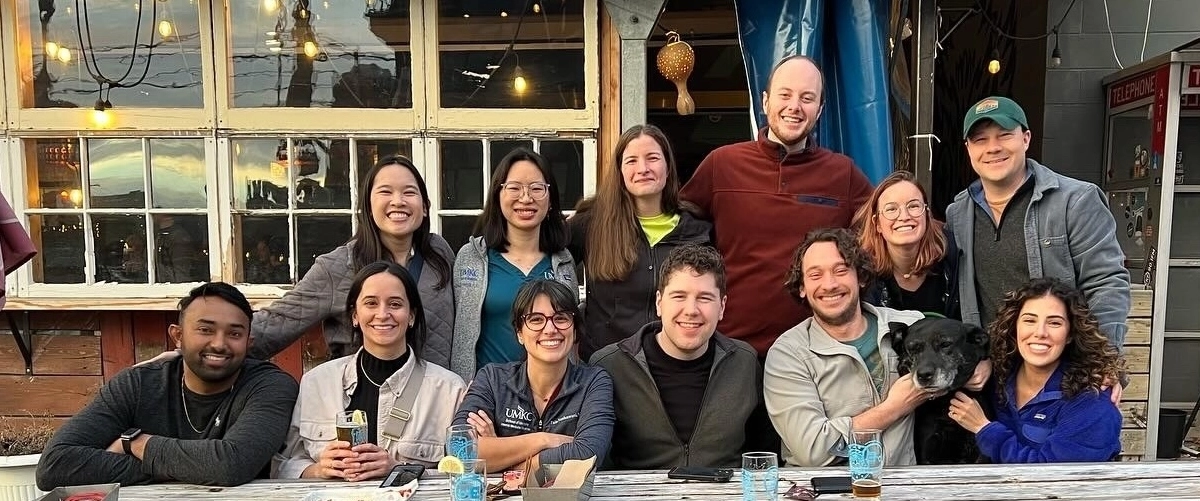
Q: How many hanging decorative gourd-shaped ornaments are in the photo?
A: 1